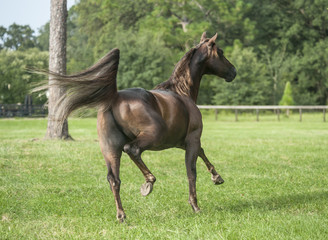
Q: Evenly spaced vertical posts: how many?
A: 6